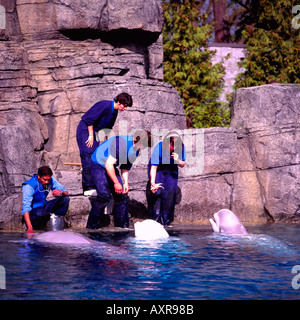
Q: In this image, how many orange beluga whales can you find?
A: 0